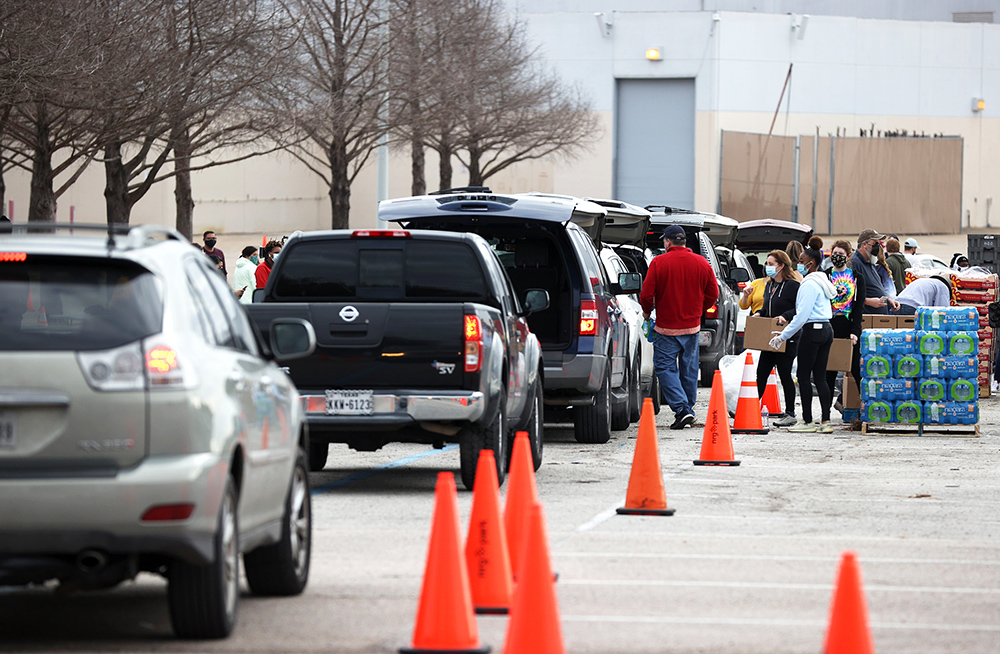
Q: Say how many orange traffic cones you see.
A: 9